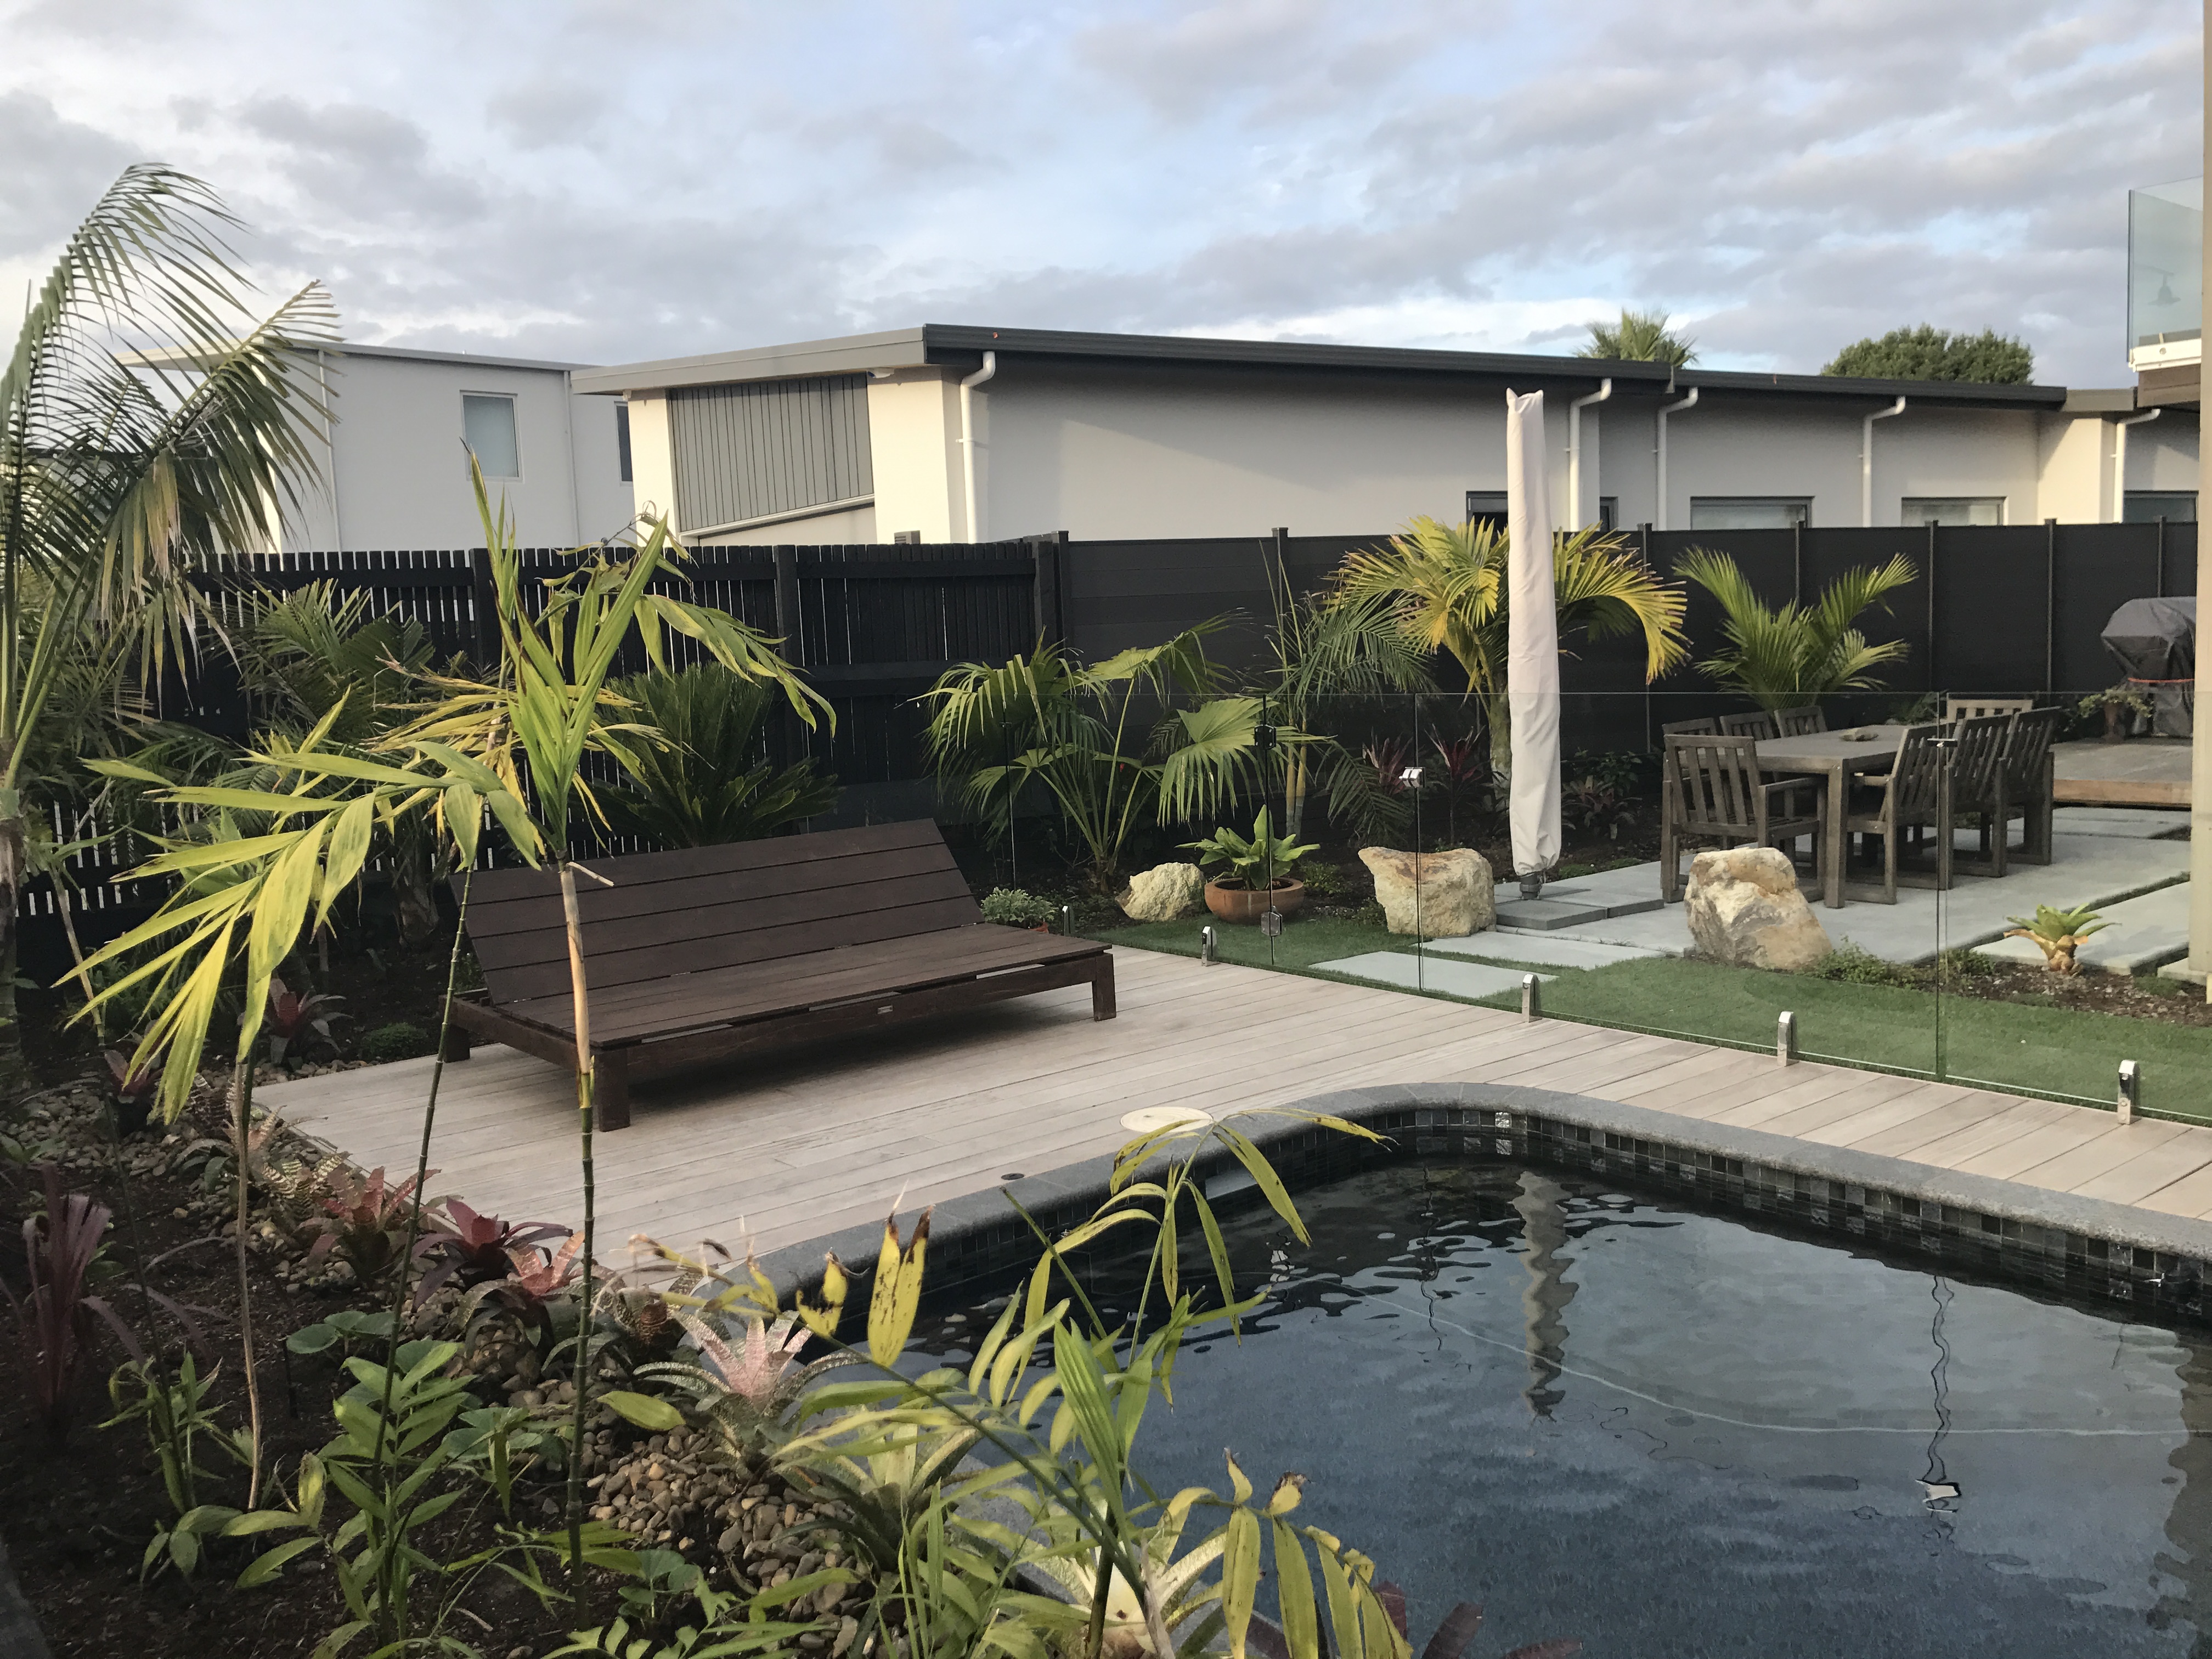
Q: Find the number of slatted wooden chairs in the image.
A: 8